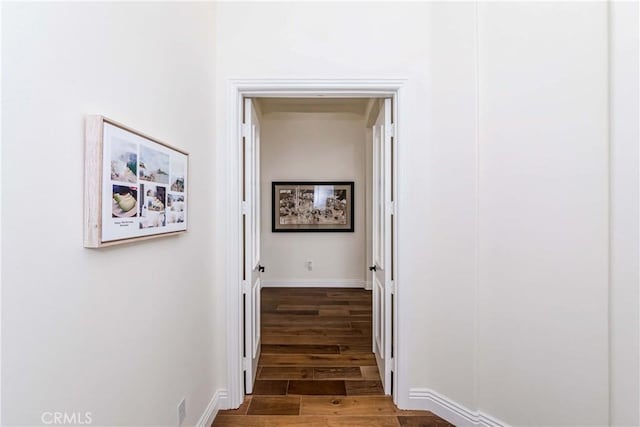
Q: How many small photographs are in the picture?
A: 6